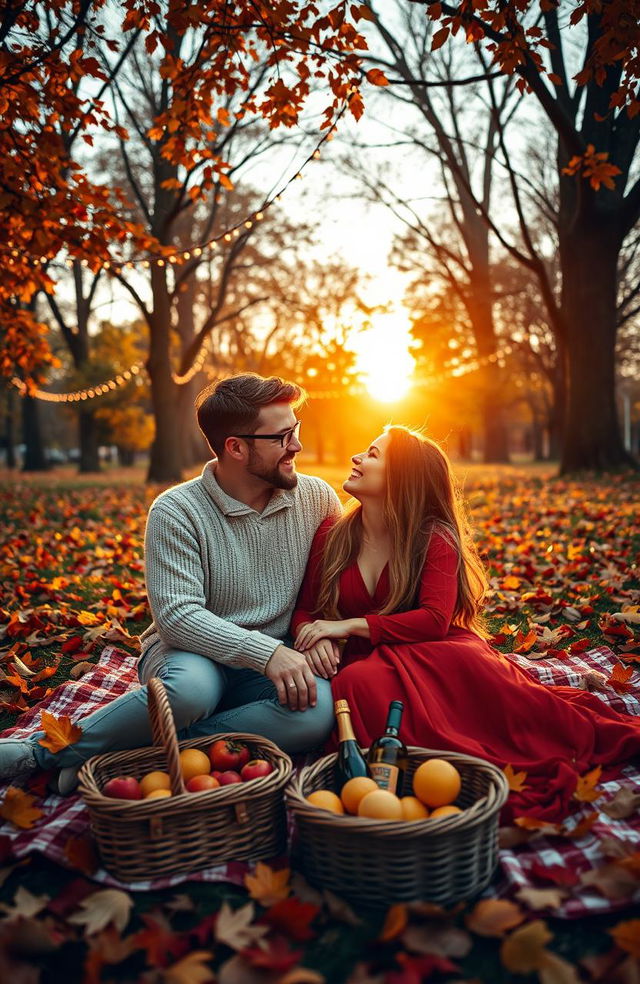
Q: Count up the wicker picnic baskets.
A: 2